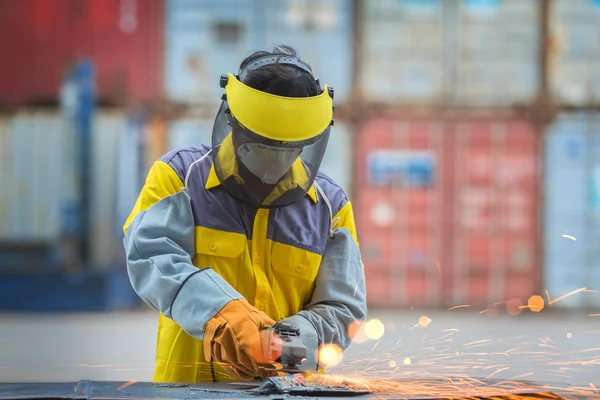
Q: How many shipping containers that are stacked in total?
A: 8